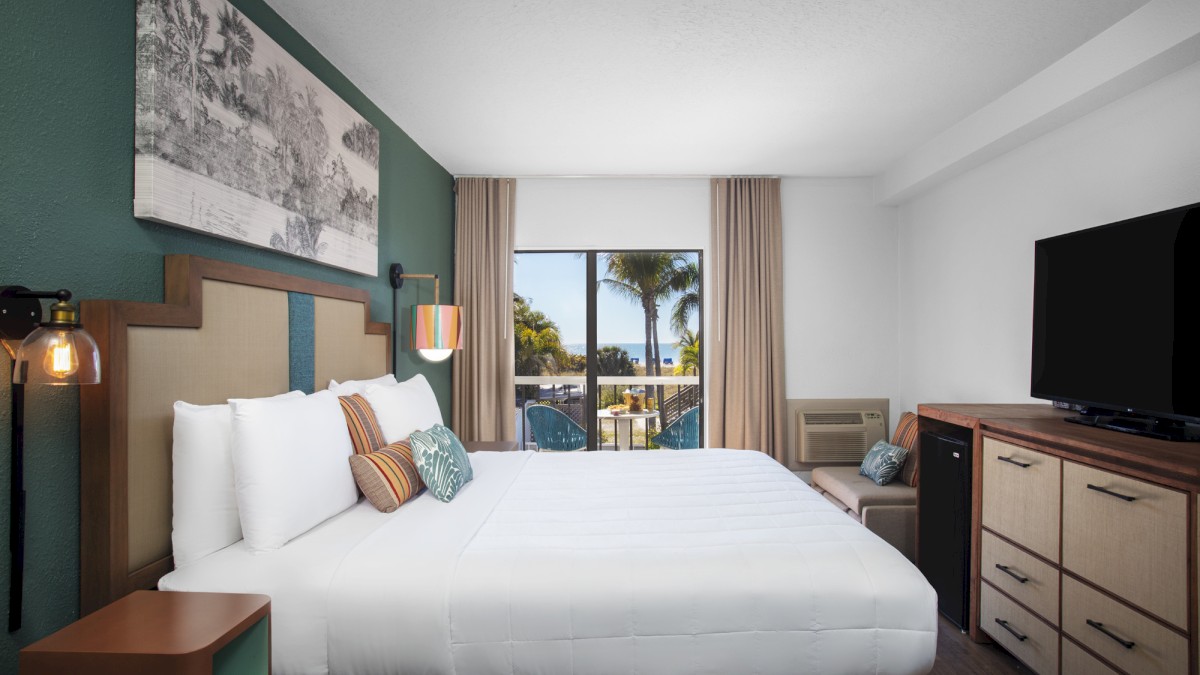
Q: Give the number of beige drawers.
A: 6